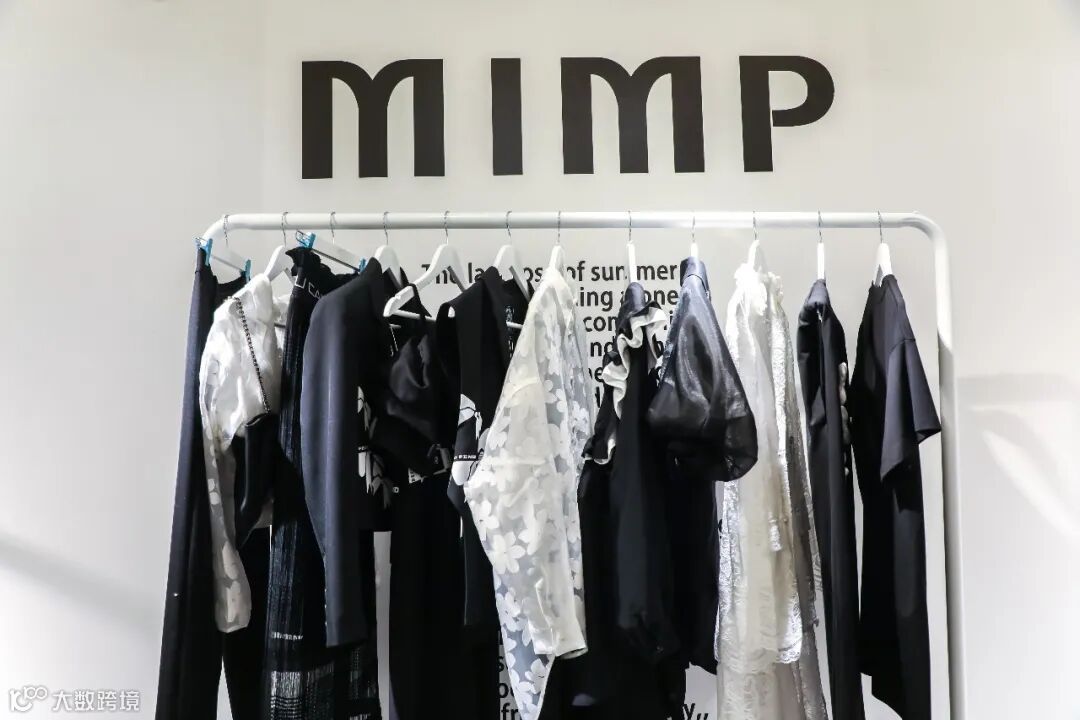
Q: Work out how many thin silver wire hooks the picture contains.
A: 12